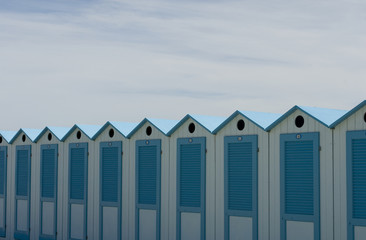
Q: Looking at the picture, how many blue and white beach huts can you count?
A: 10